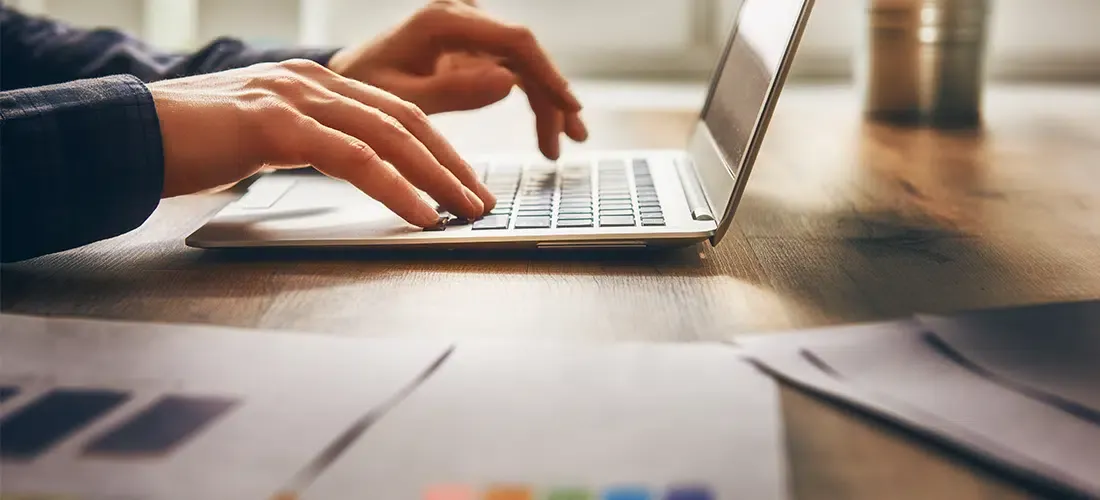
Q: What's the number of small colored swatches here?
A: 5